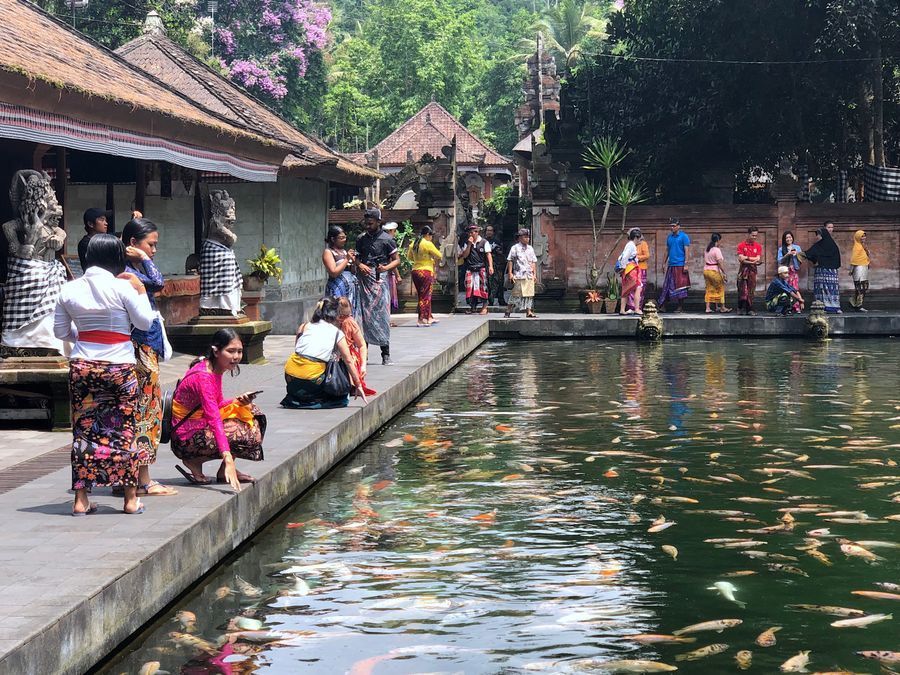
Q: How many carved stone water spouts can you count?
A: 2